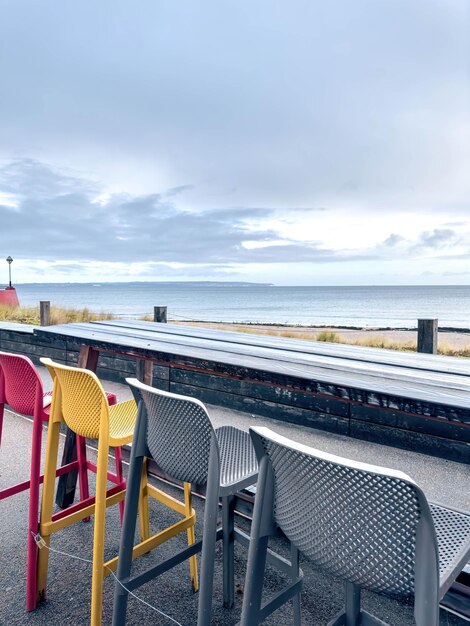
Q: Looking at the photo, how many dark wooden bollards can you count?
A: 3